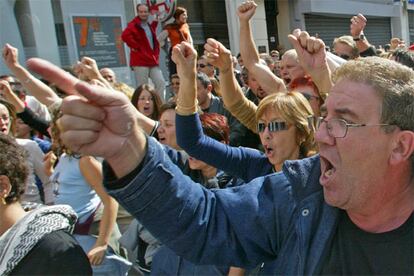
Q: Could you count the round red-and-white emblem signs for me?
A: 1